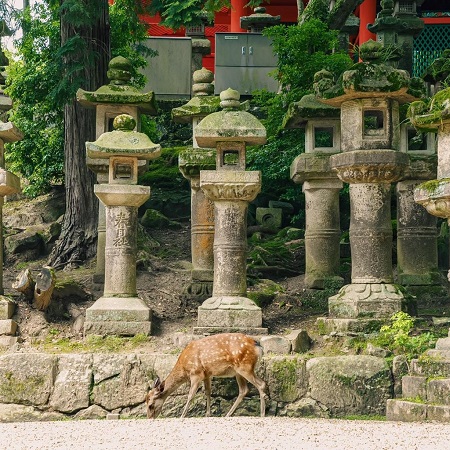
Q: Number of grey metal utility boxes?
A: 2